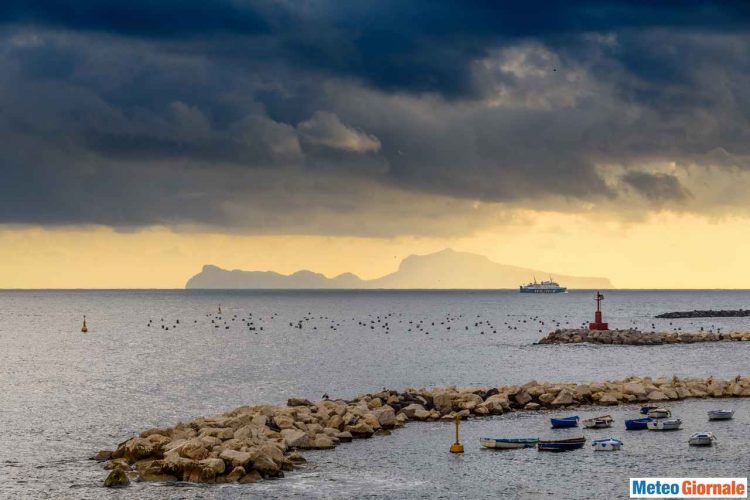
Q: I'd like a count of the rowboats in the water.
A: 11